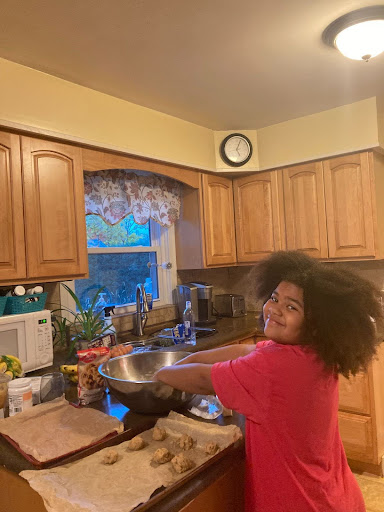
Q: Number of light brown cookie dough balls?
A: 7